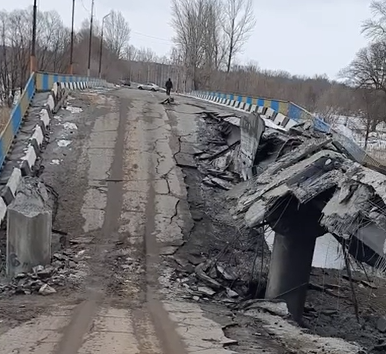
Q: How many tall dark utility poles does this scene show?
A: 4